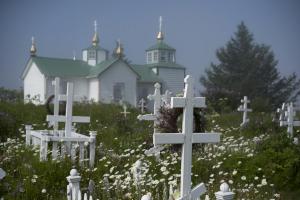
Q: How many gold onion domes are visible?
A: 4